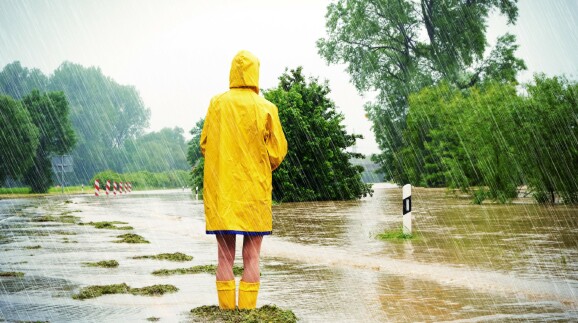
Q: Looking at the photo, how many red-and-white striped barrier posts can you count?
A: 6